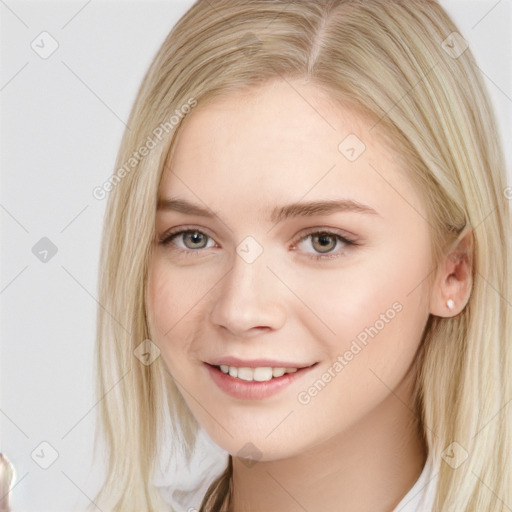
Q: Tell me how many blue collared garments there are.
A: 0